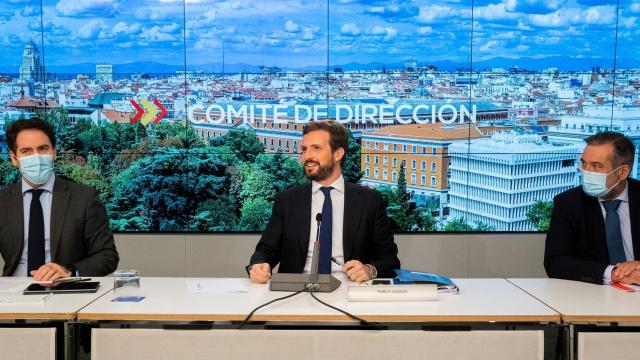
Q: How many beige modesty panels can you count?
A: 3